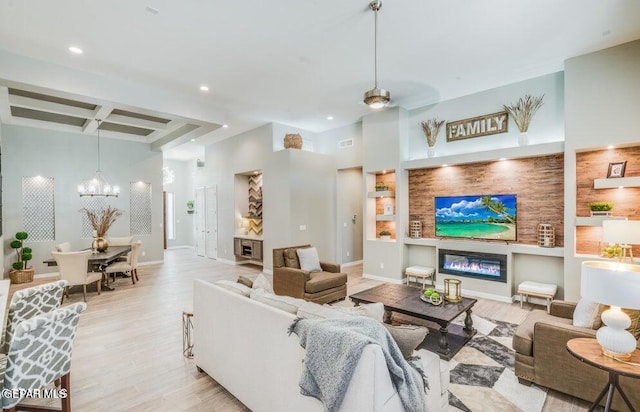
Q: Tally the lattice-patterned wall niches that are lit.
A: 3